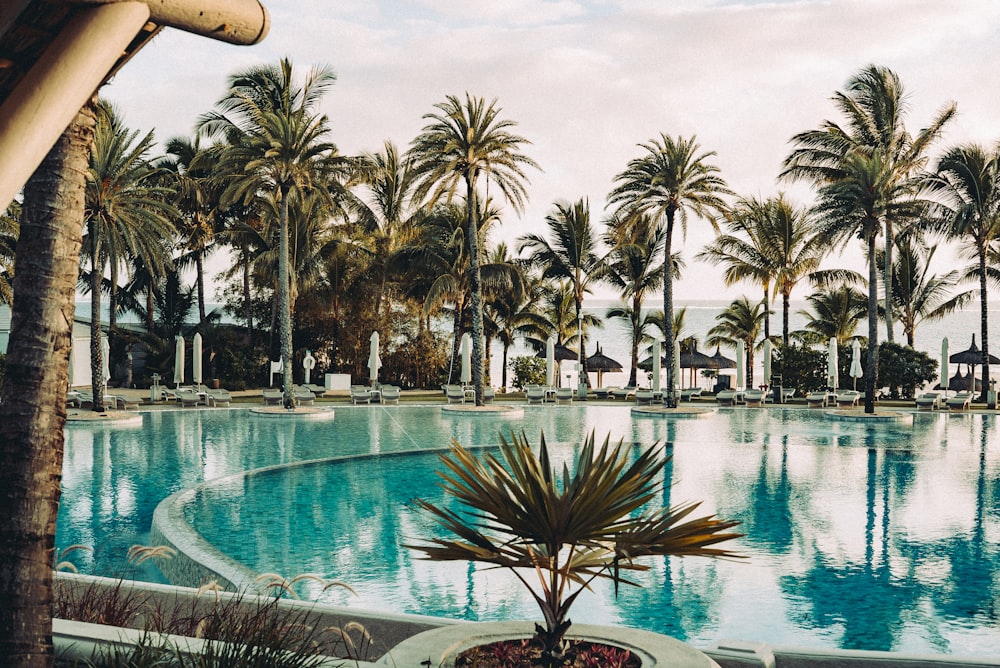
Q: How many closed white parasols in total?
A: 13